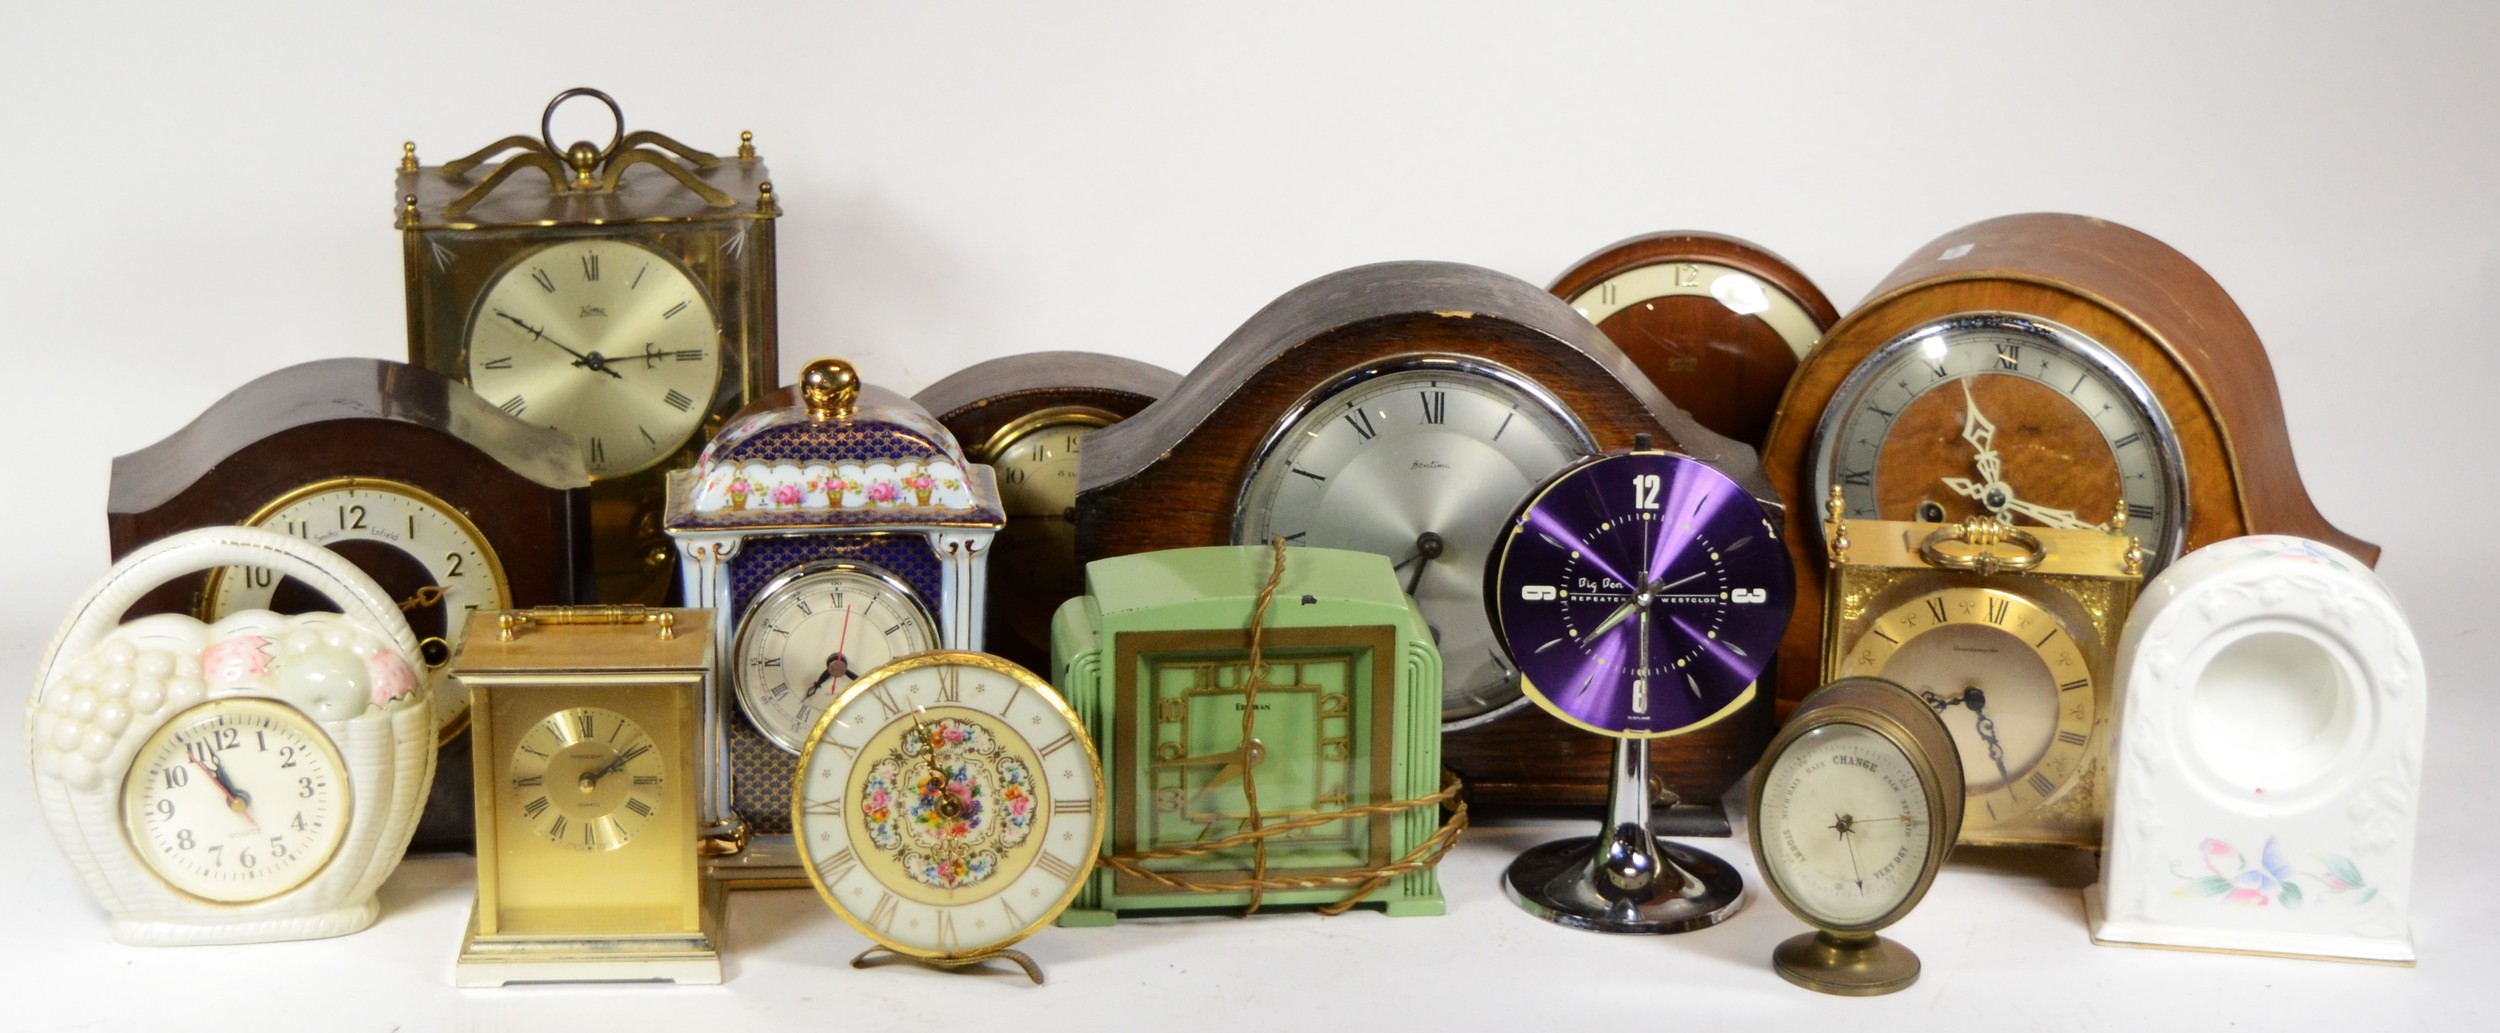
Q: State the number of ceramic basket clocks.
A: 1